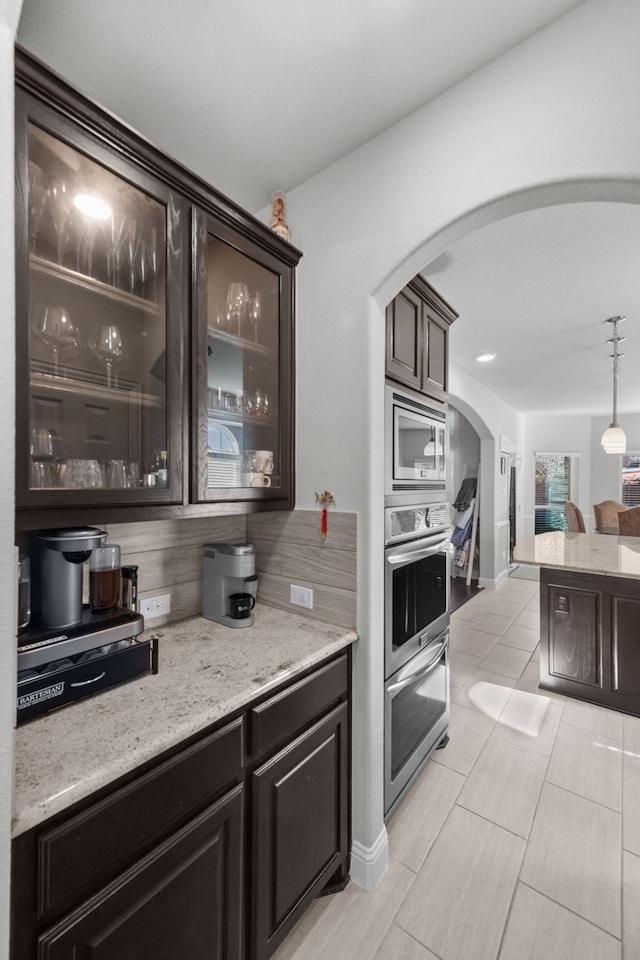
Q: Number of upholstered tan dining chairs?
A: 3